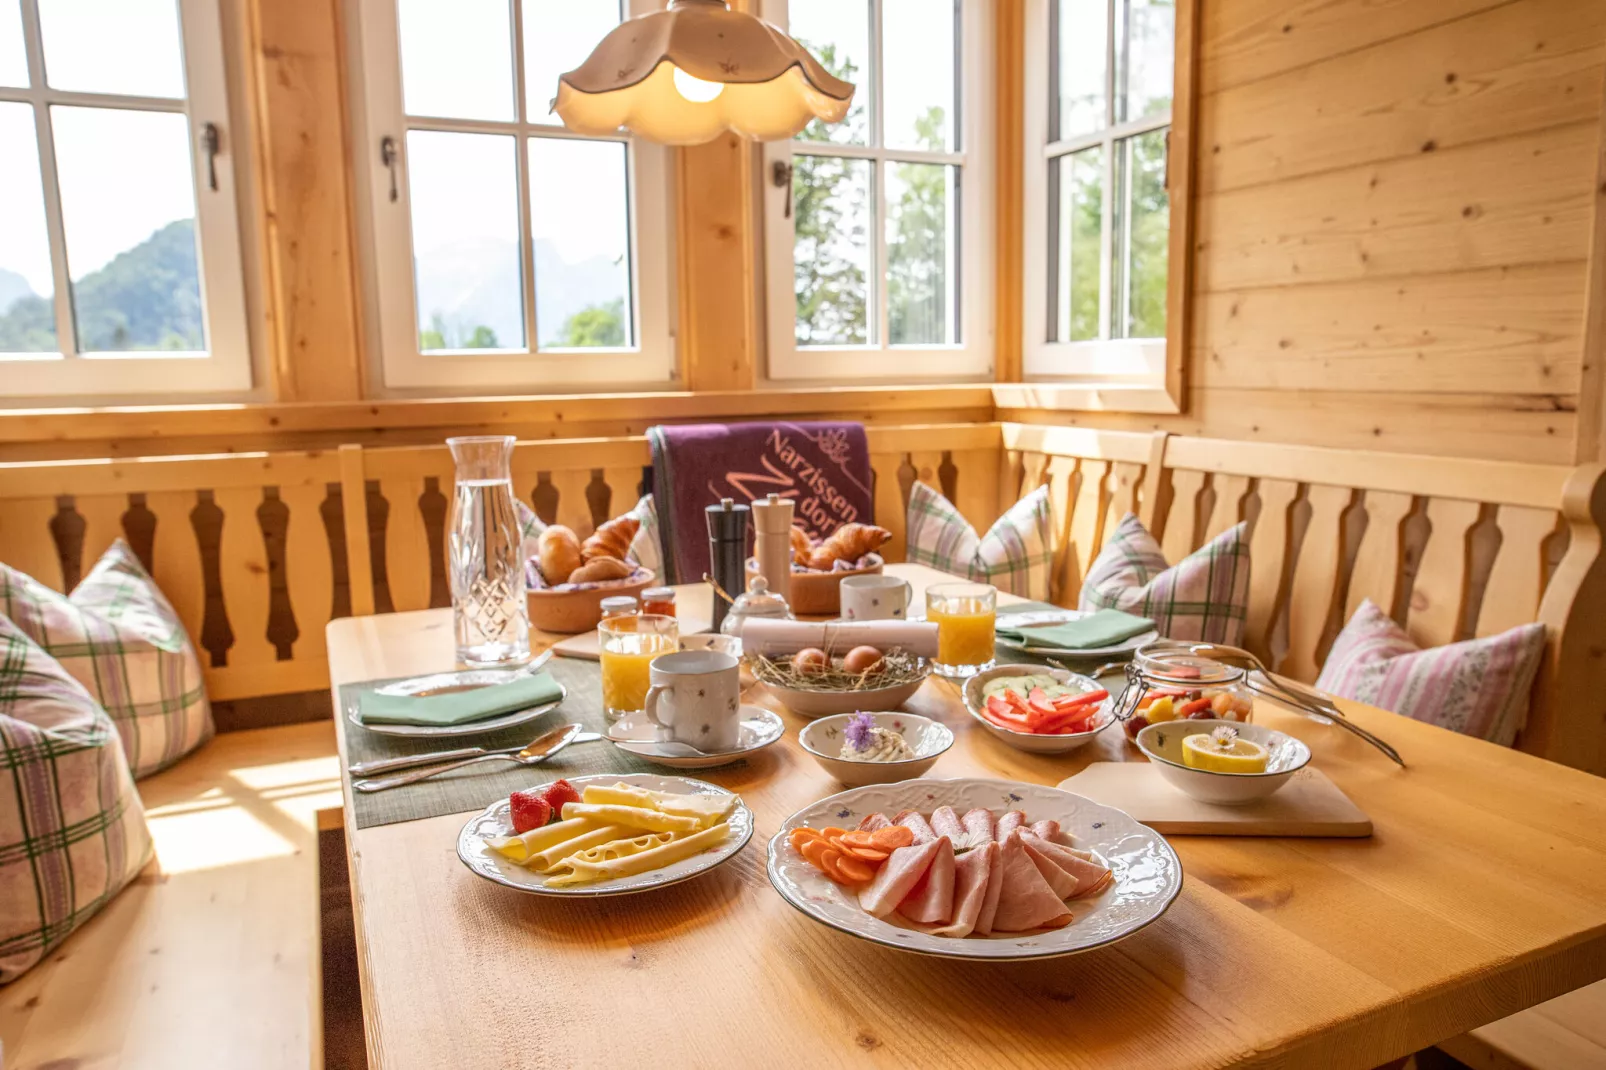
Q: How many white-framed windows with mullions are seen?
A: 4